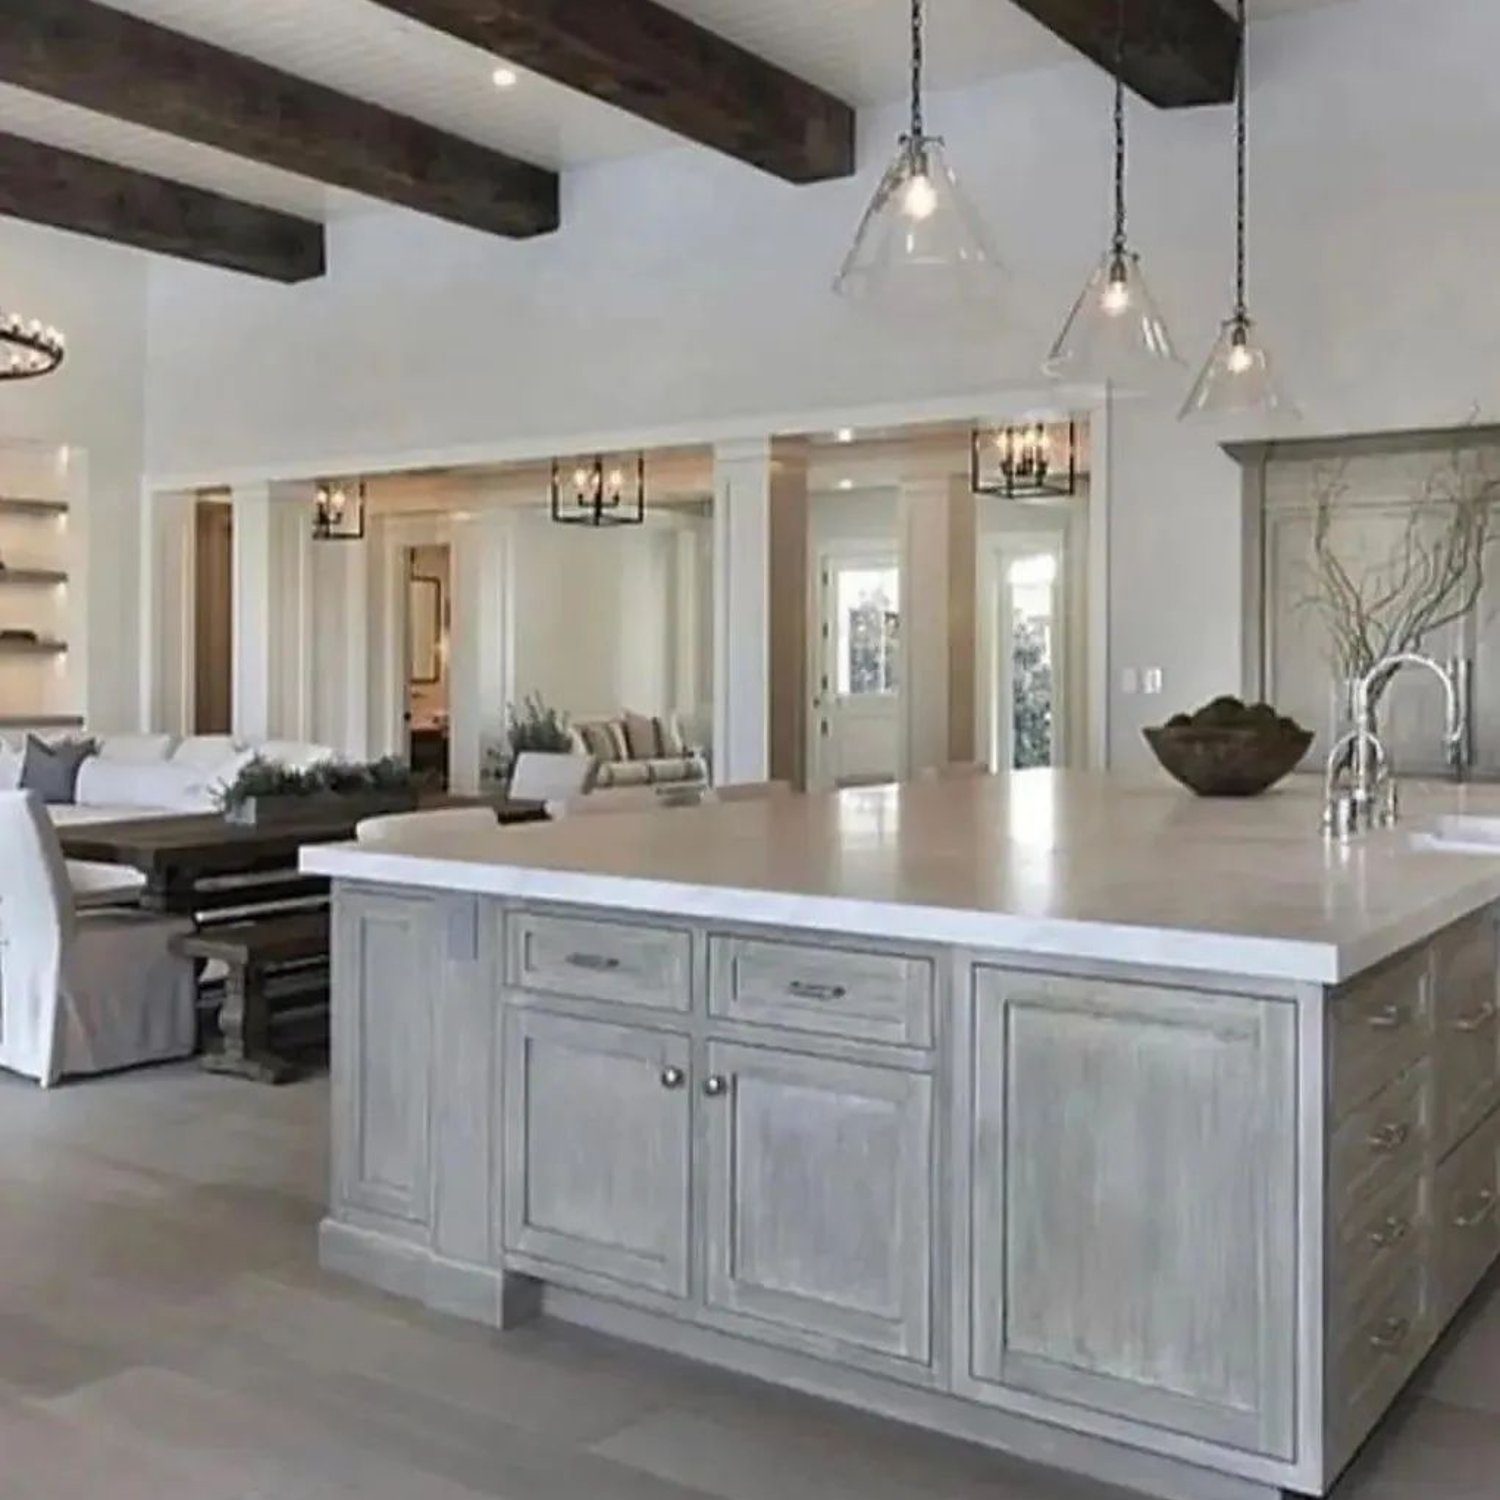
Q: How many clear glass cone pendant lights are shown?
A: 3